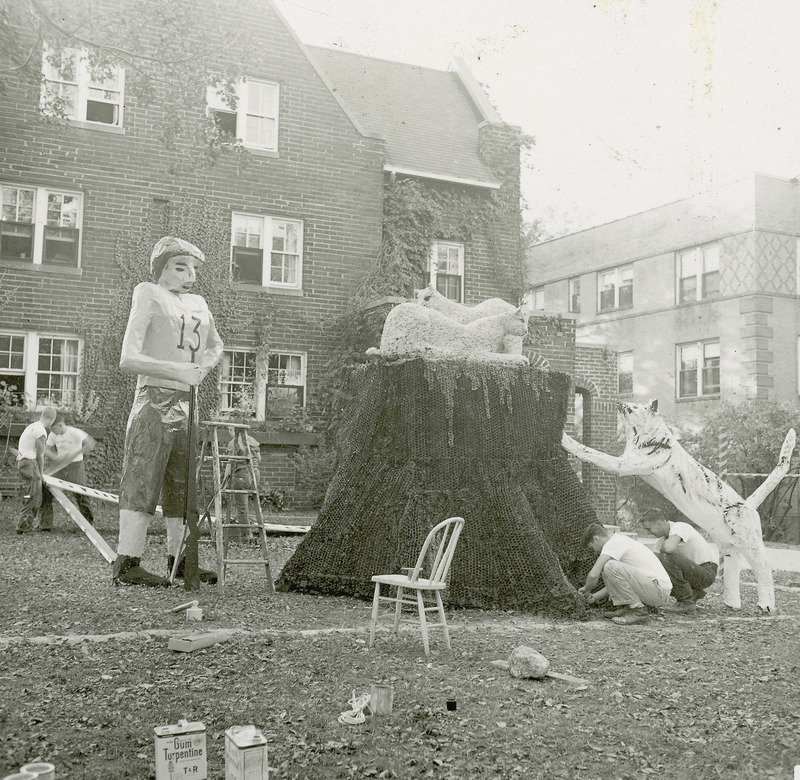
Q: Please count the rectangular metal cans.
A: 2